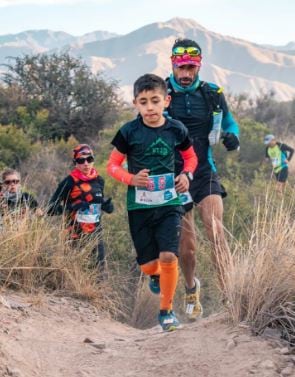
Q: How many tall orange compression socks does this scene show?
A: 2